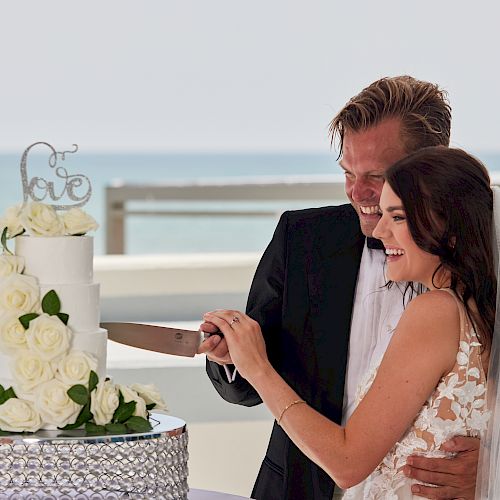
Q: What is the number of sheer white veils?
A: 1